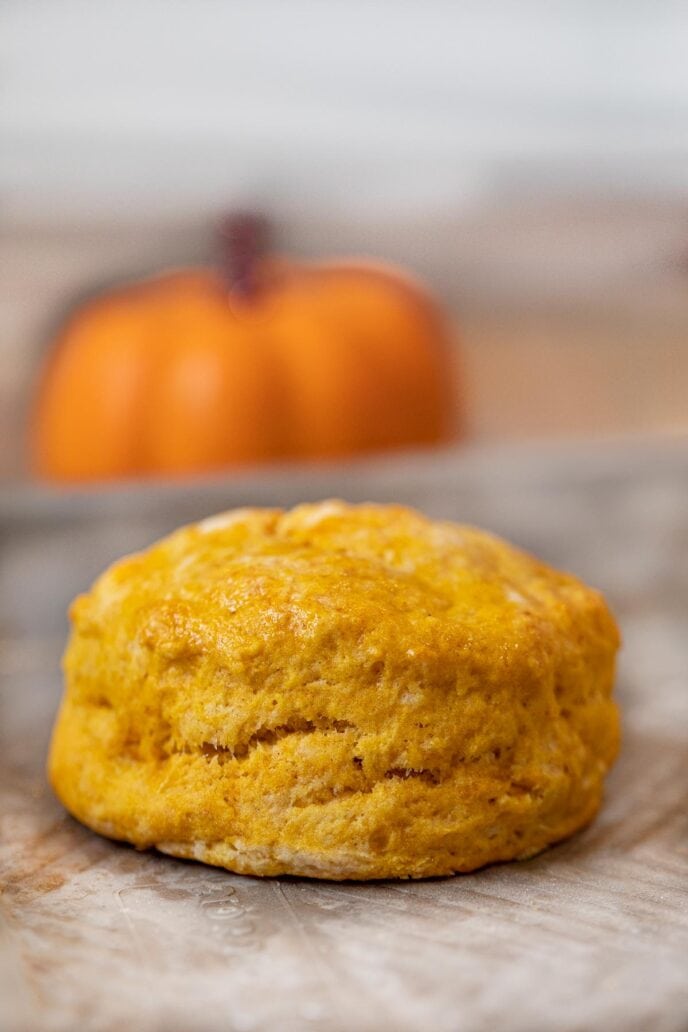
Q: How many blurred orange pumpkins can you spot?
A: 1